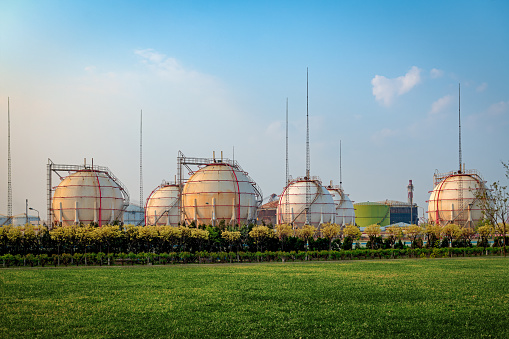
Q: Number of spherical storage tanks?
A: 6